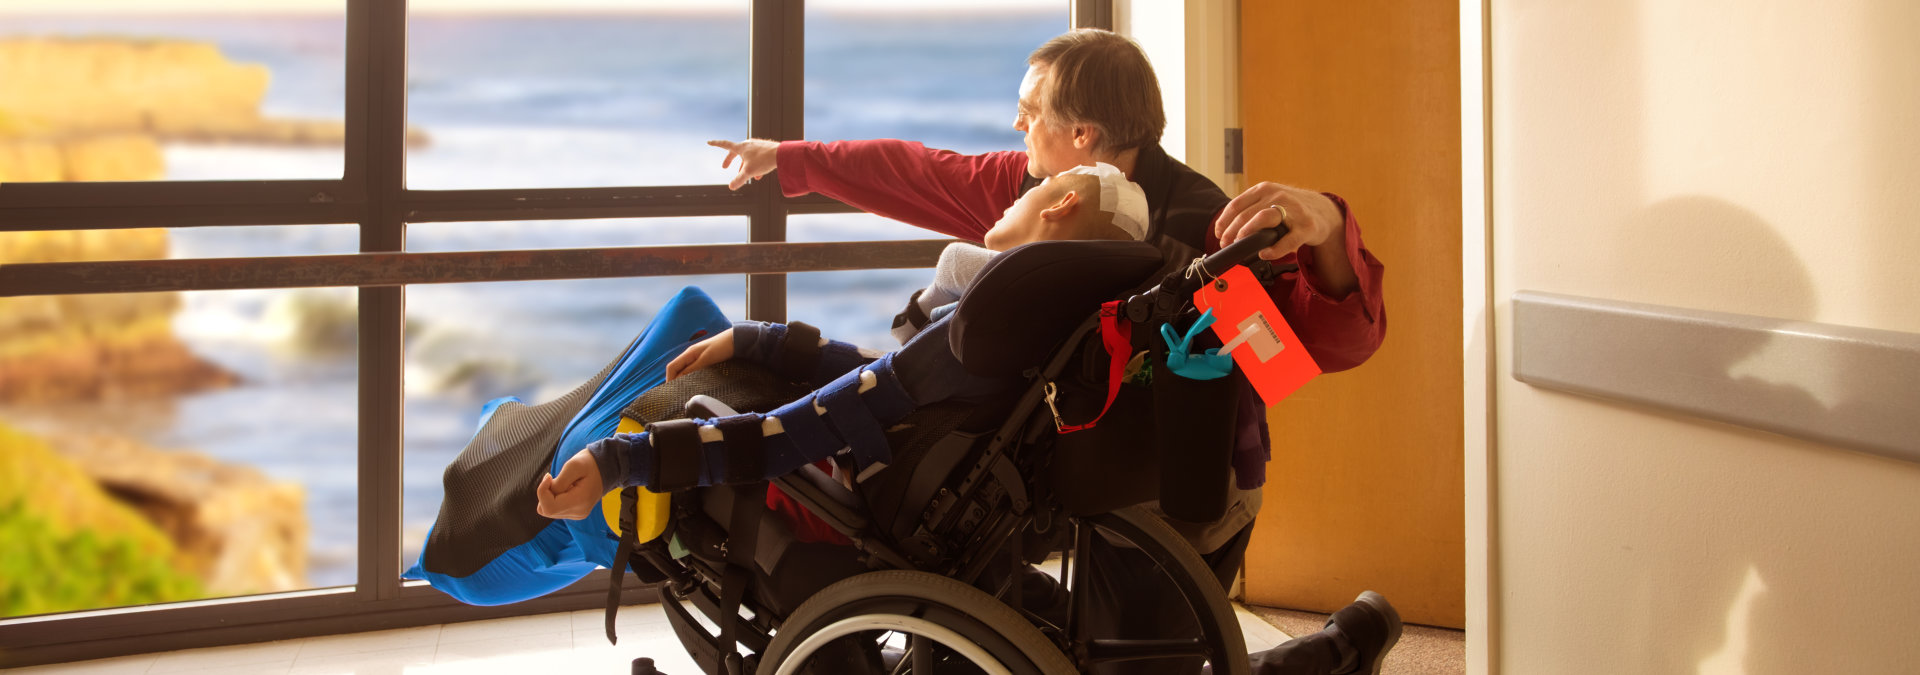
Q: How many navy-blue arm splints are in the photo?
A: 2